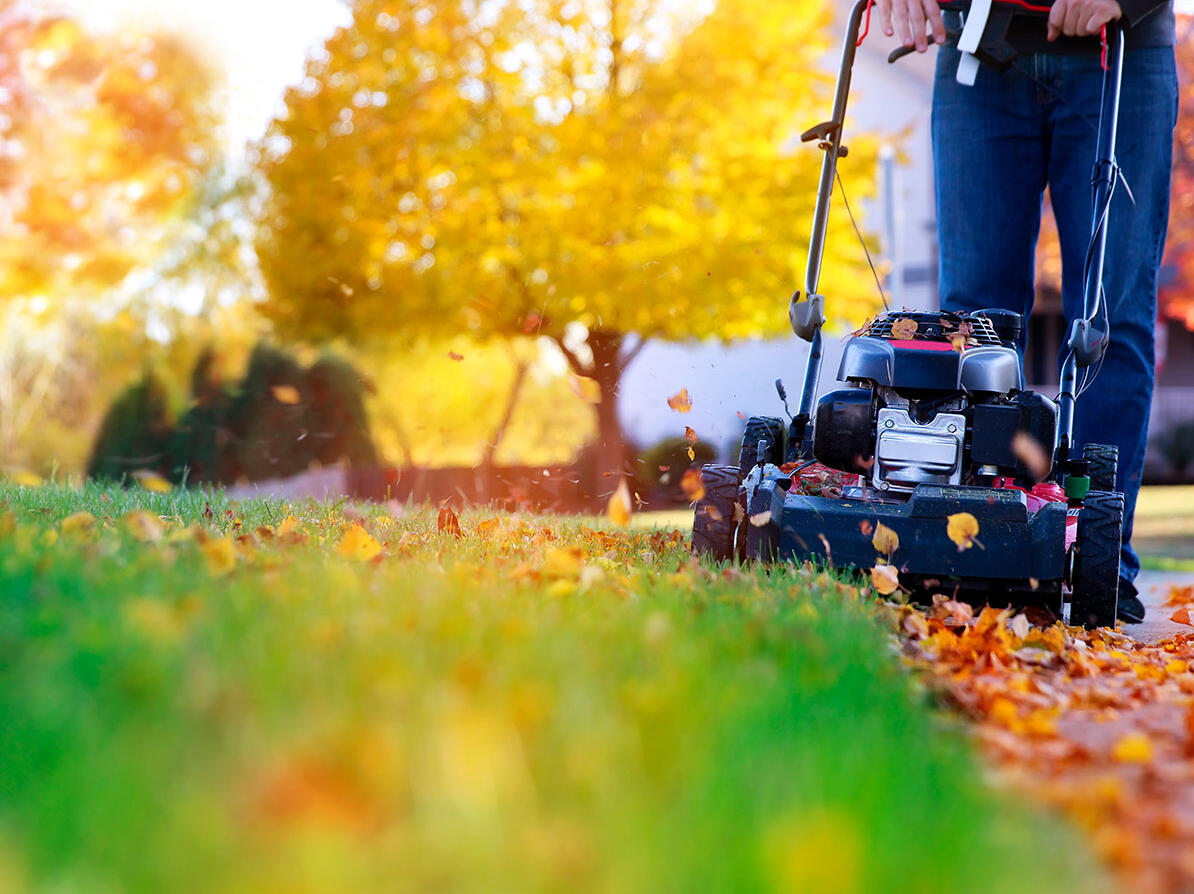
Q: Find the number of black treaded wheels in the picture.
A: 4